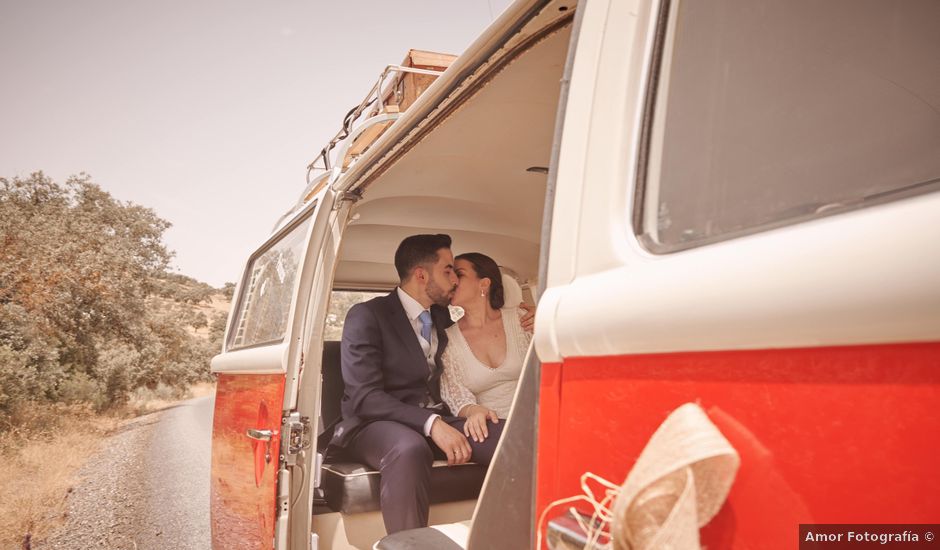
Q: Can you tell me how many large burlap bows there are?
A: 1